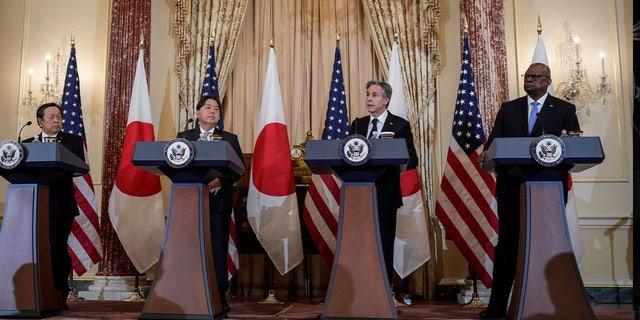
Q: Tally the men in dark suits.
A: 4